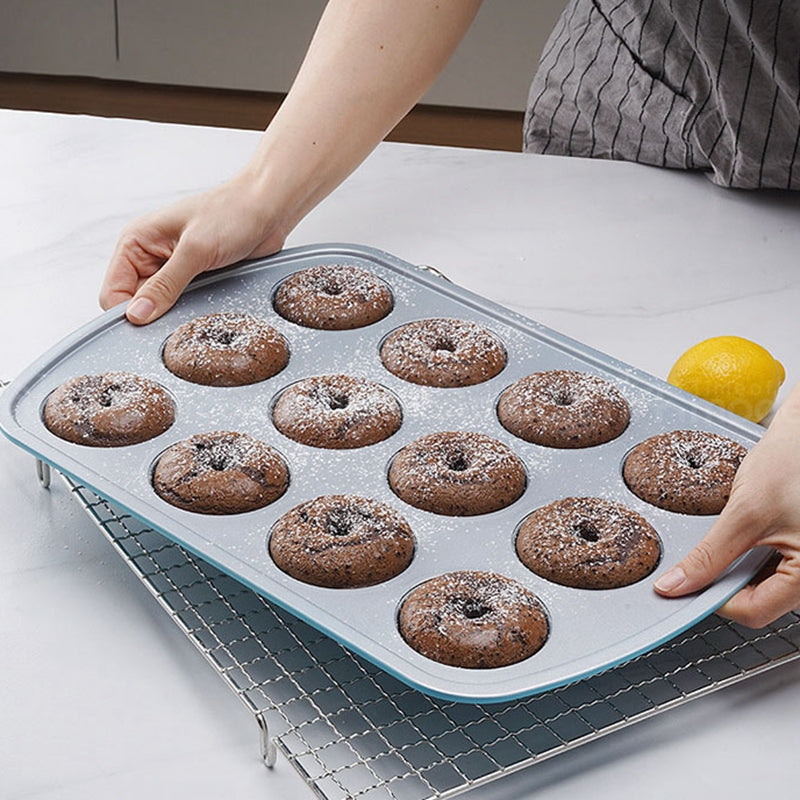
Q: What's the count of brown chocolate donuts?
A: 12